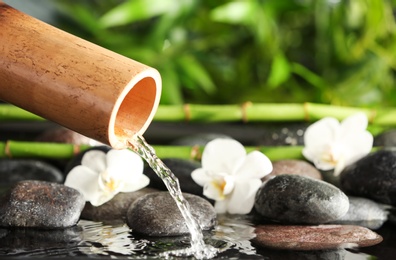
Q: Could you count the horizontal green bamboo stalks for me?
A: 2